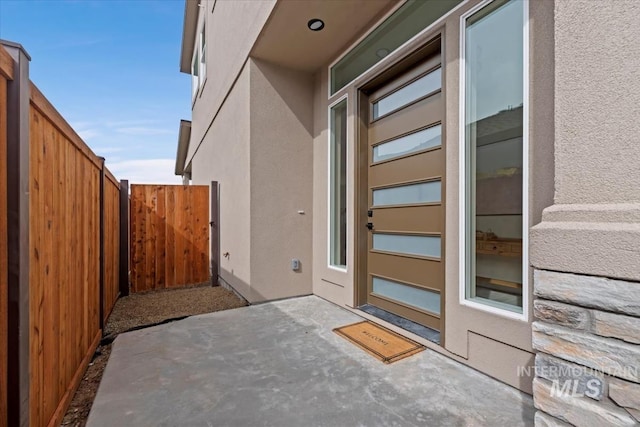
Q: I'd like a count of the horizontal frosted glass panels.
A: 5